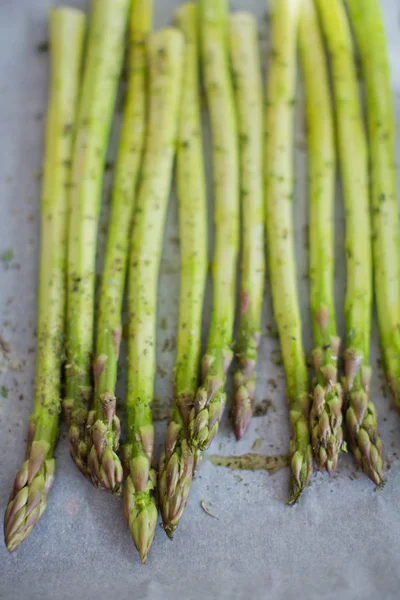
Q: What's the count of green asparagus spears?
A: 11